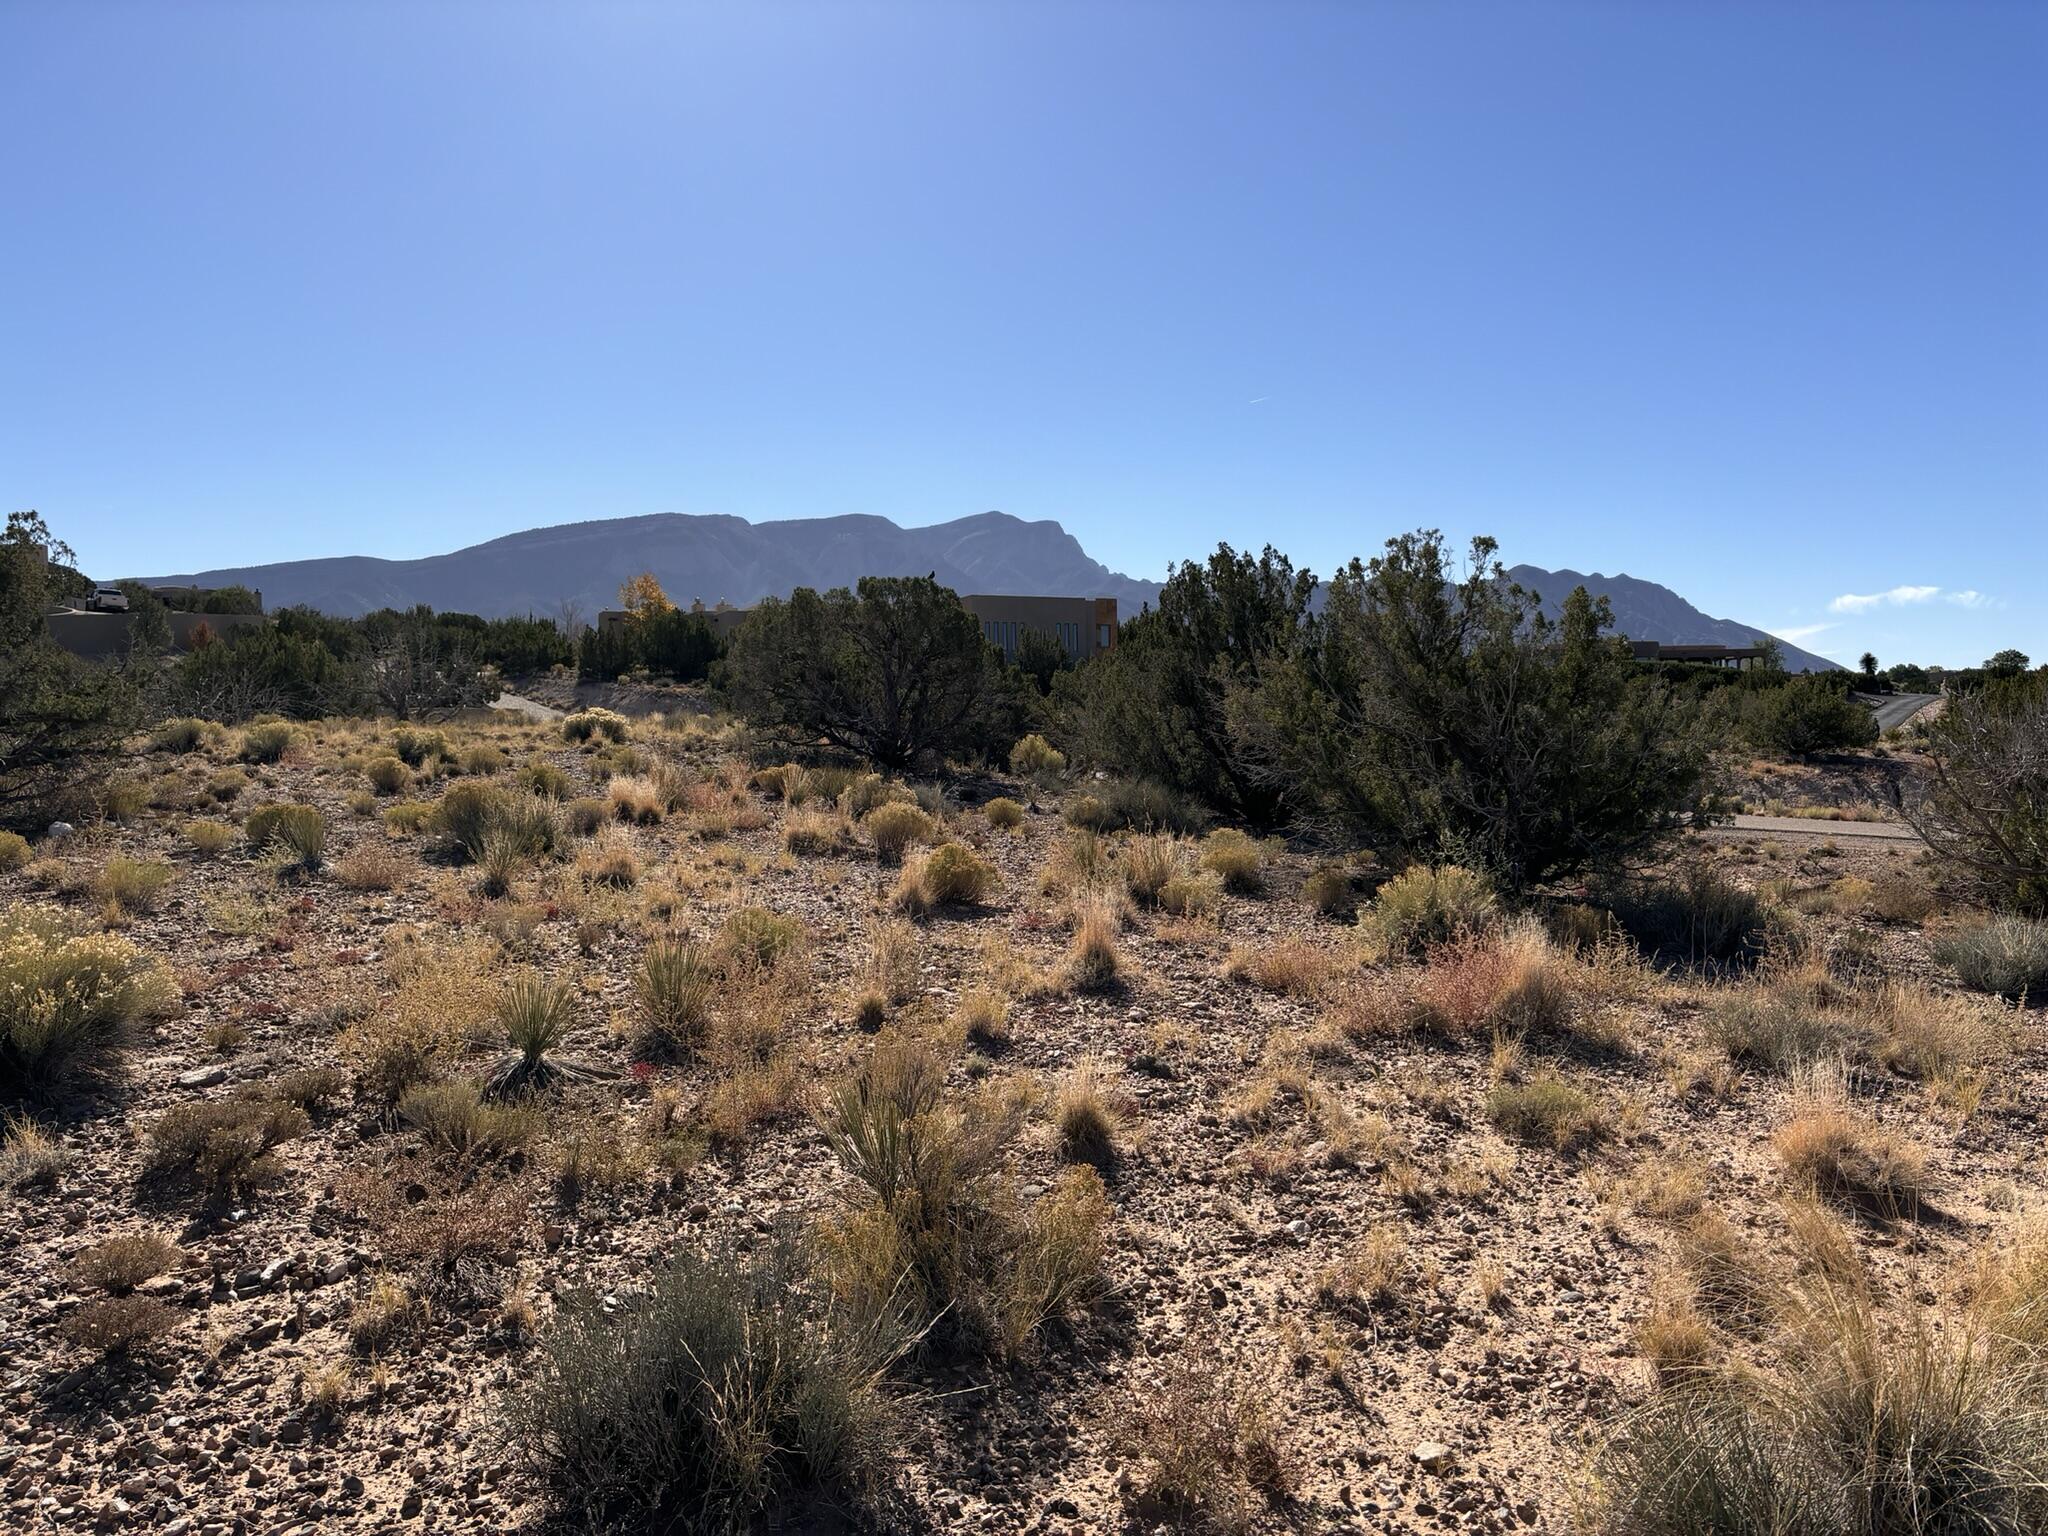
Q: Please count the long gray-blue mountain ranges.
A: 1